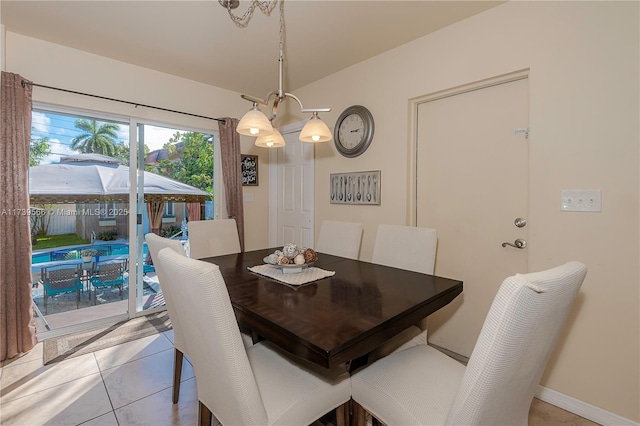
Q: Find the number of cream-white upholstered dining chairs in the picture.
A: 6